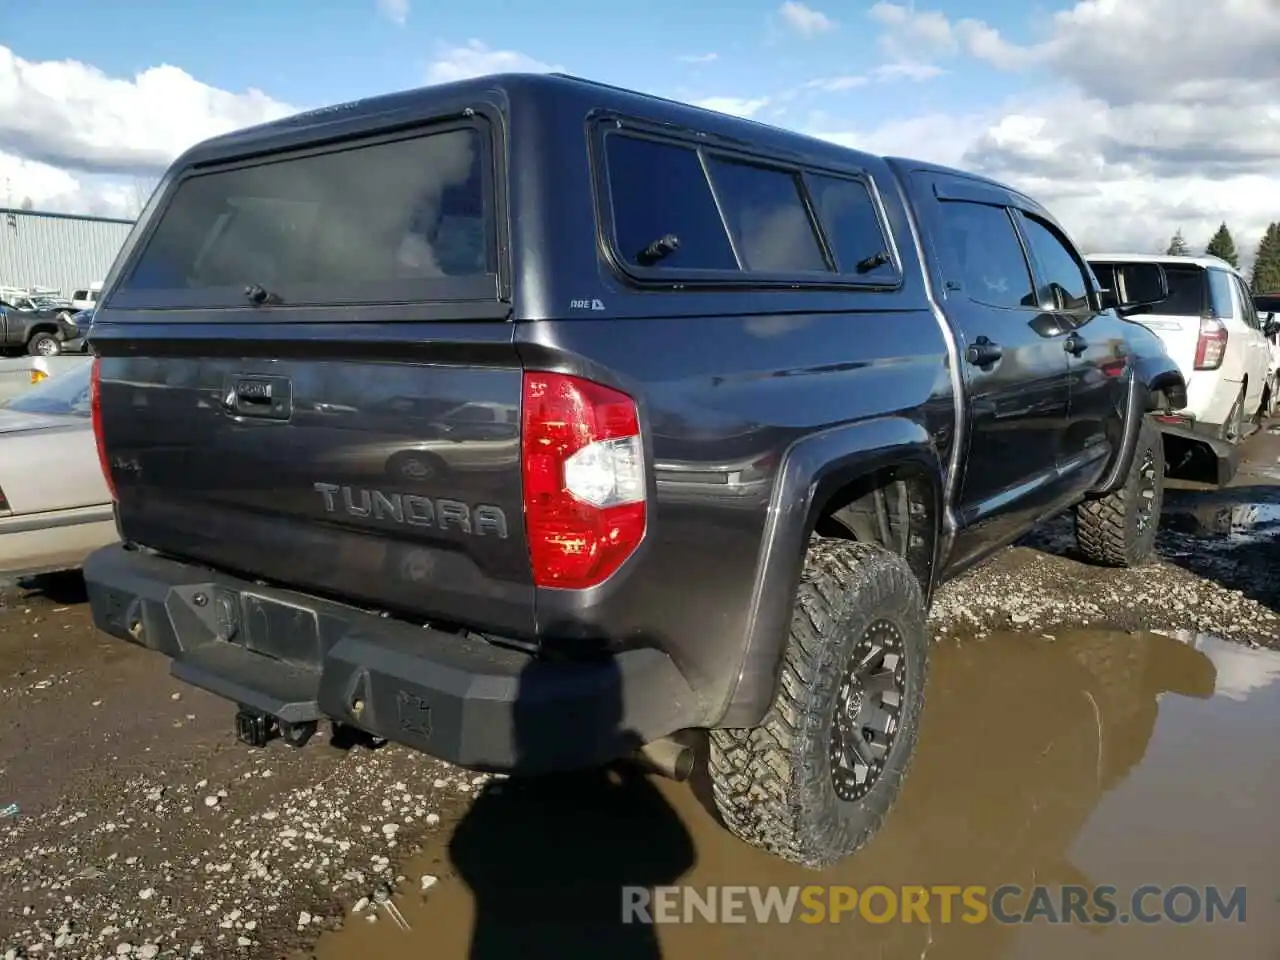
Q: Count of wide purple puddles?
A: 0